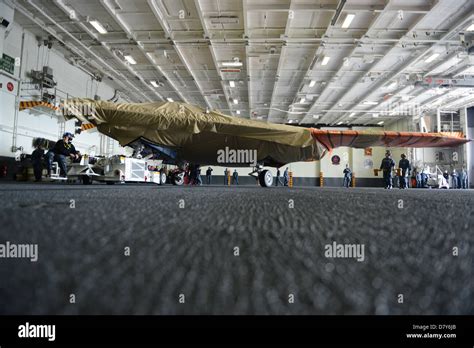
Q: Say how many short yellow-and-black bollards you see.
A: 4